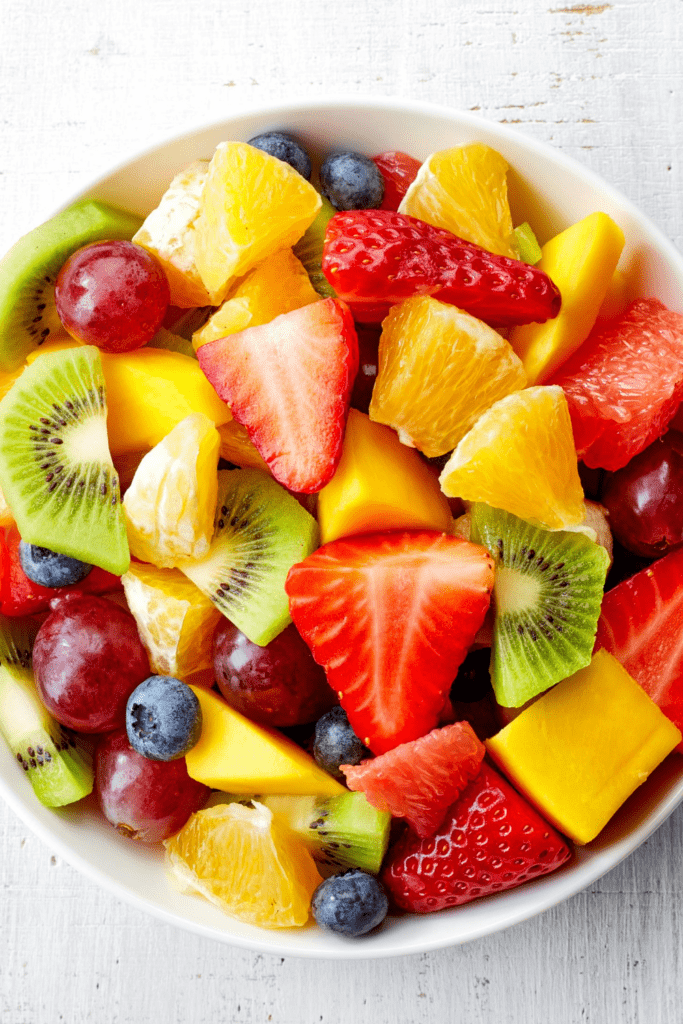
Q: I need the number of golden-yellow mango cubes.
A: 5